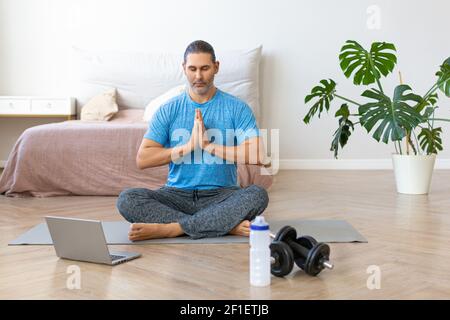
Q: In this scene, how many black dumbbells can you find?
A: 2